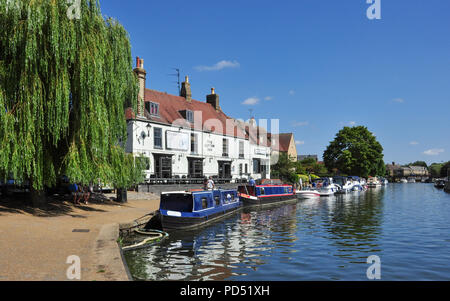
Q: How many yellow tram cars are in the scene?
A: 0